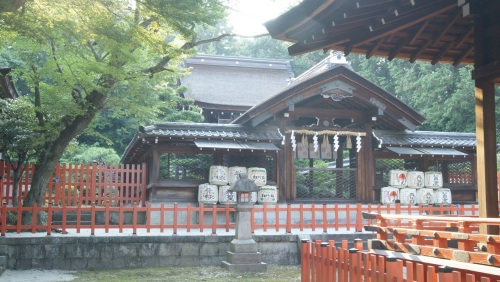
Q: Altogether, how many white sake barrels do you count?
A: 14